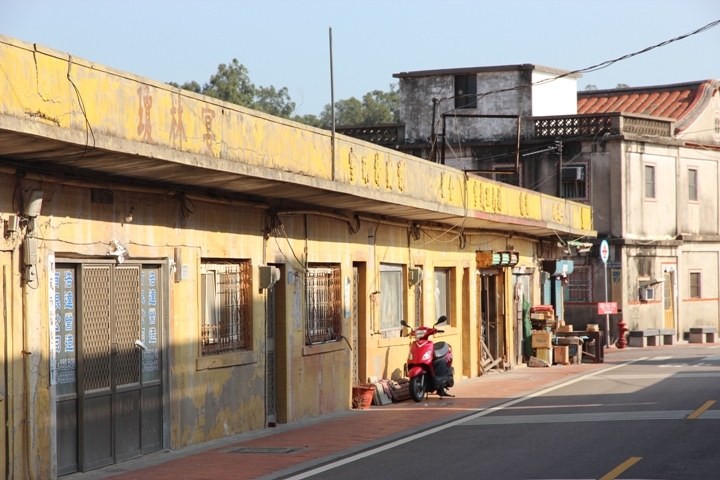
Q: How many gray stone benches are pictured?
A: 3